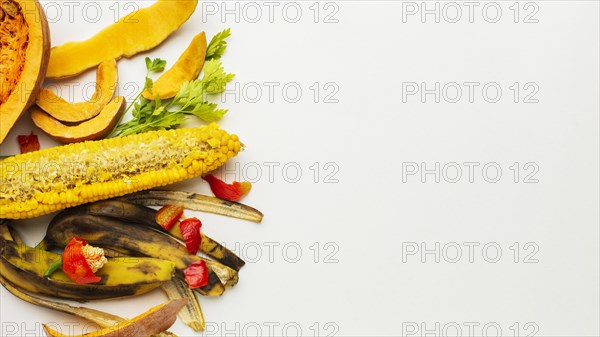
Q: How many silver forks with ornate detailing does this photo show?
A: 0